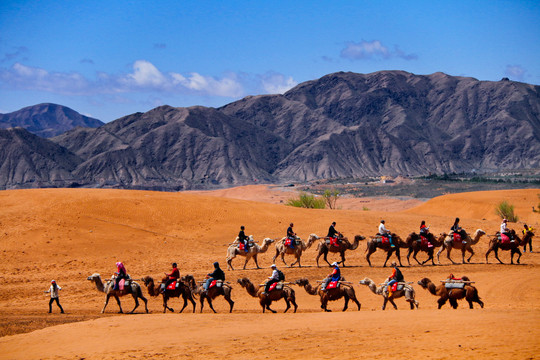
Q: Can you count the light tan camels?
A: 5